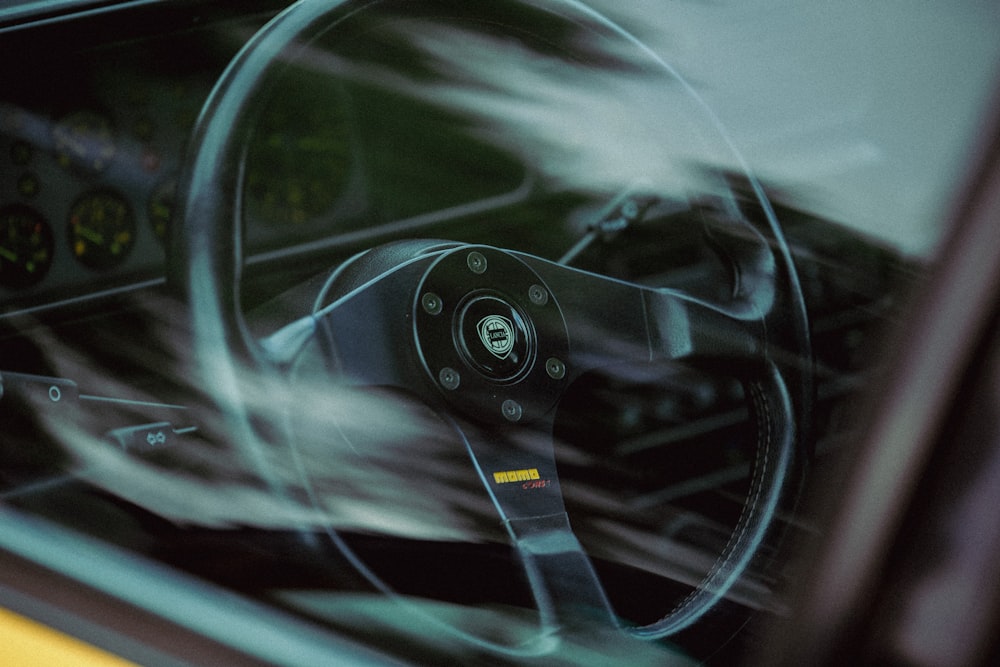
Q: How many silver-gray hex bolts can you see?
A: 6